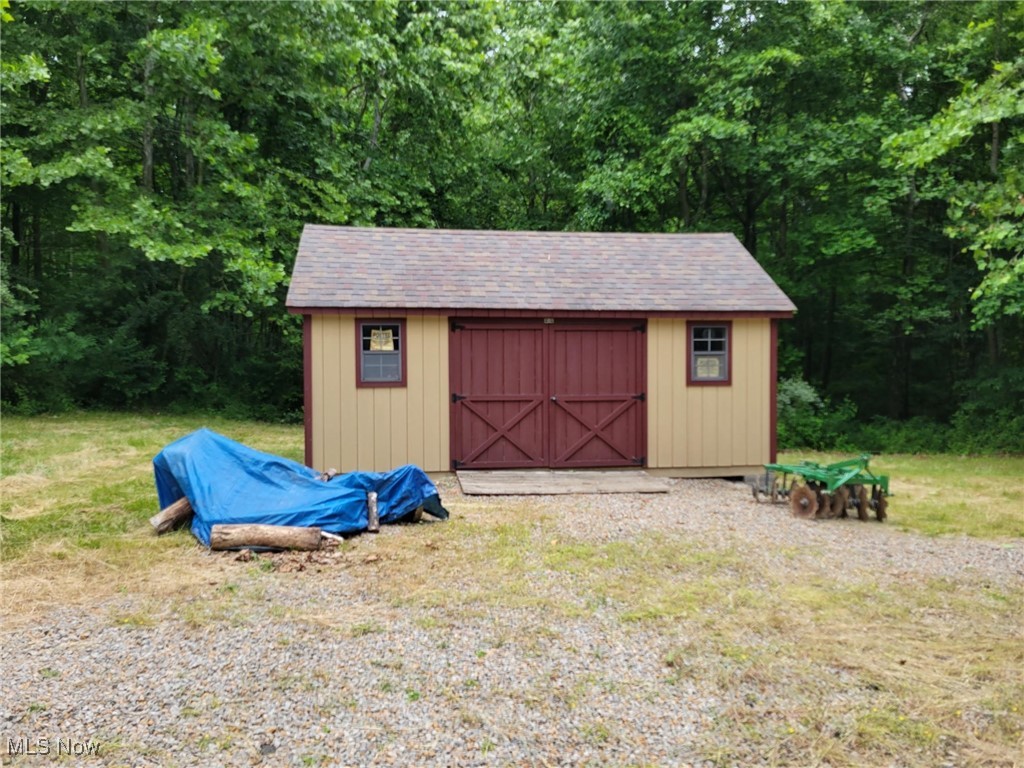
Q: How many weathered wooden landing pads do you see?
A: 1